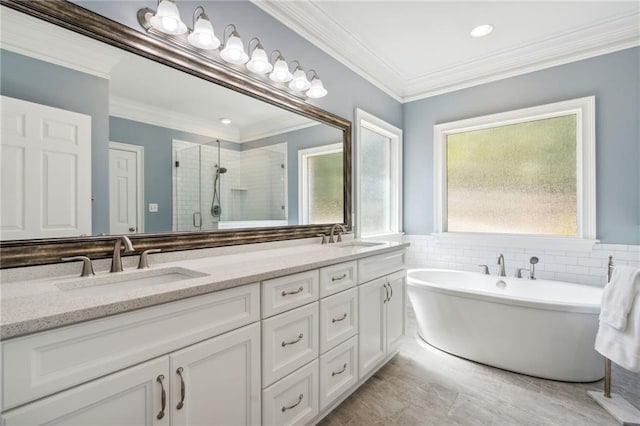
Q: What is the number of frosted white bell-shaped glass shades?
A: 7